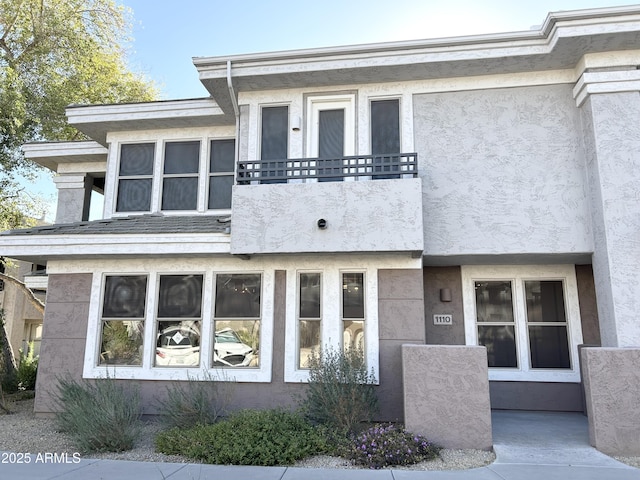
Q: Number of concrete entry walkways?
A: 1